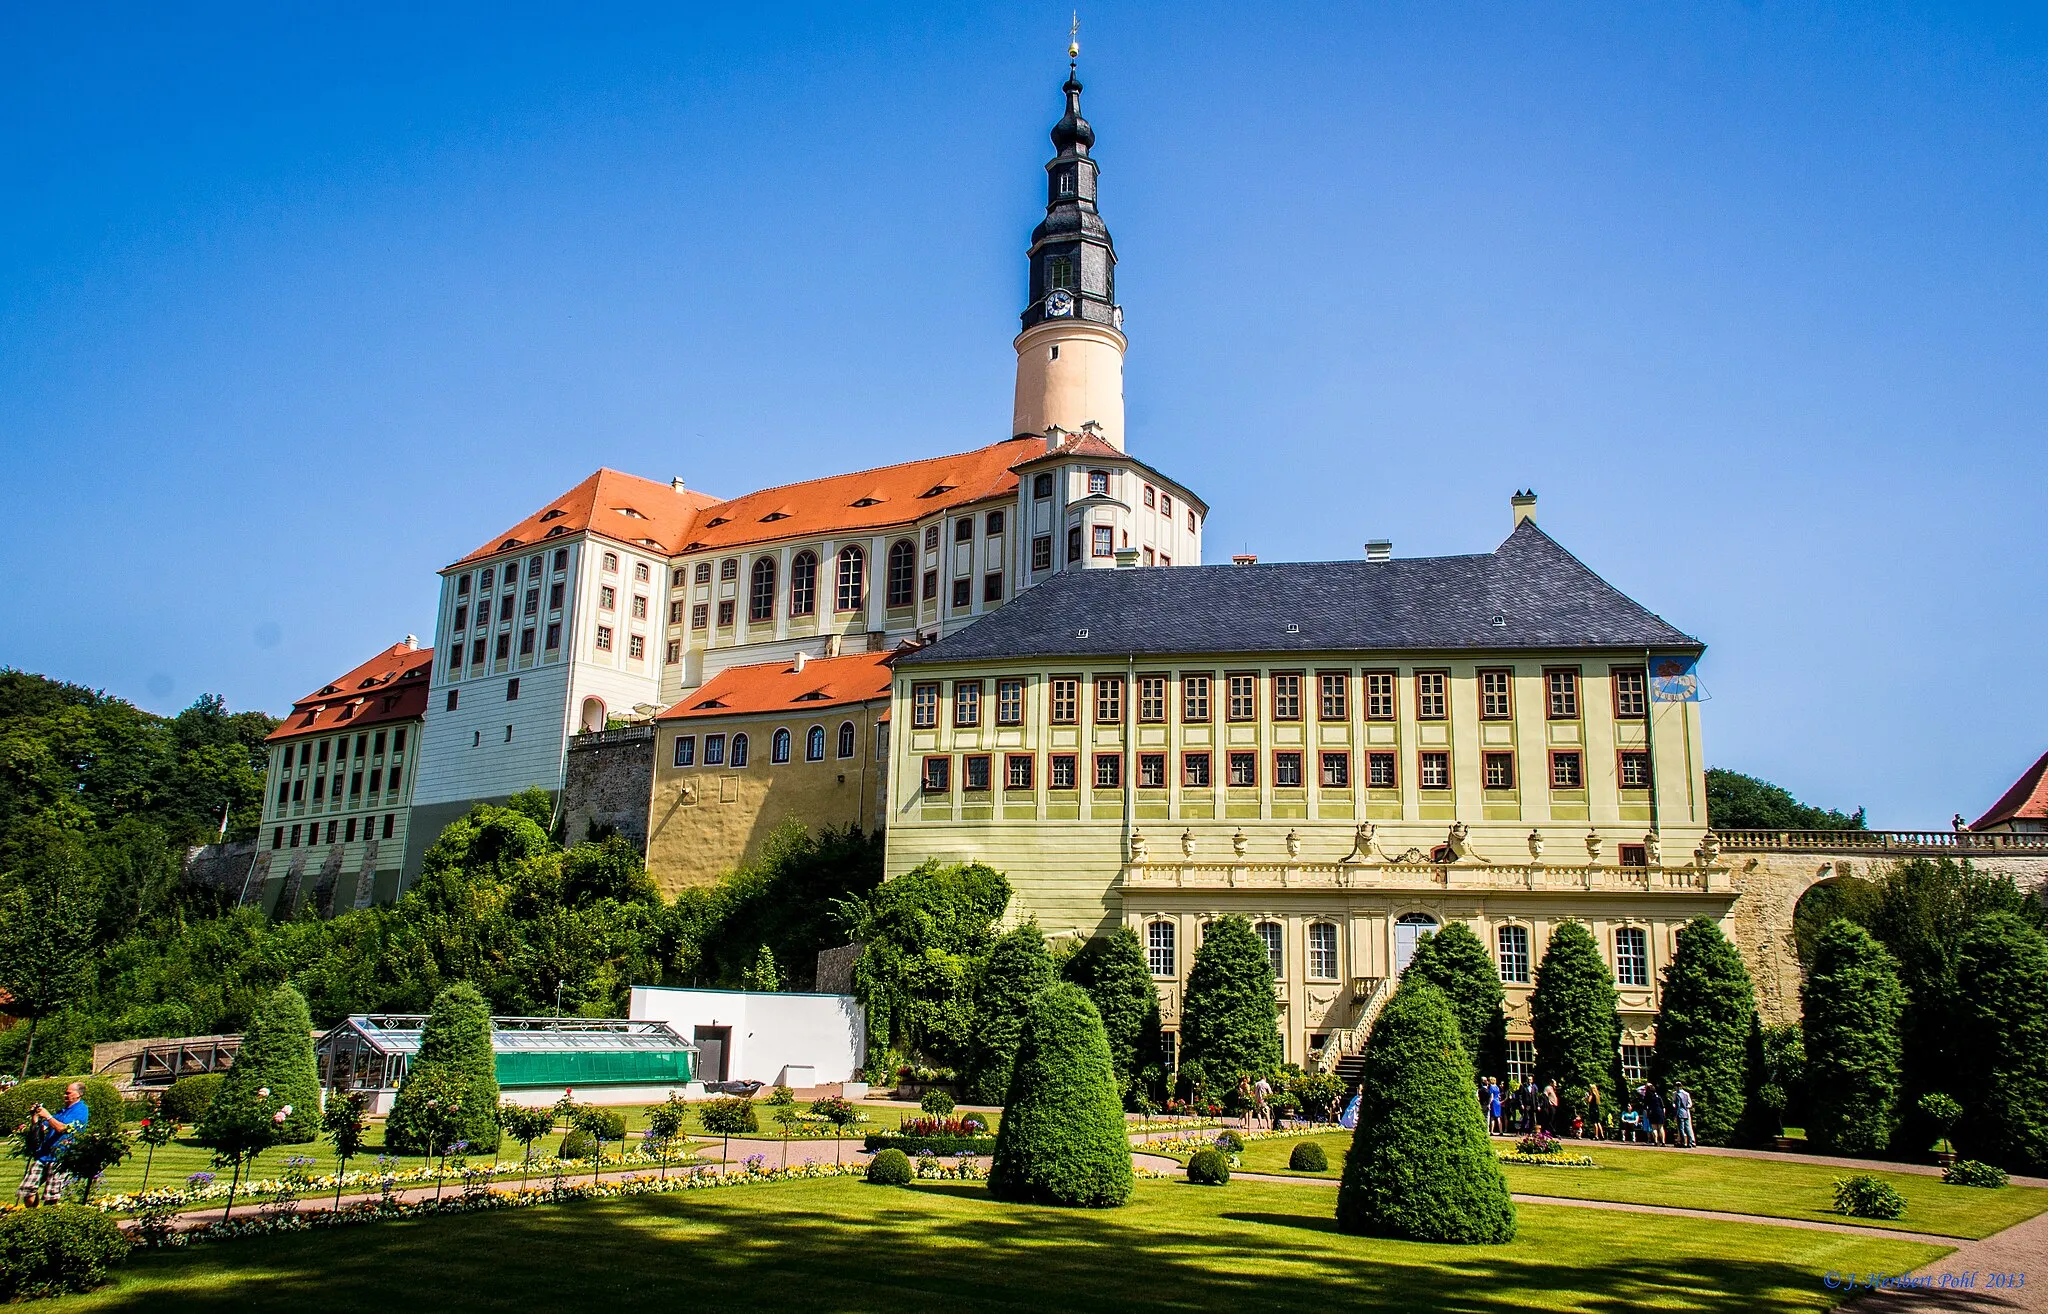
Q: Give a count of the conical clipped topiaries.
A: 12